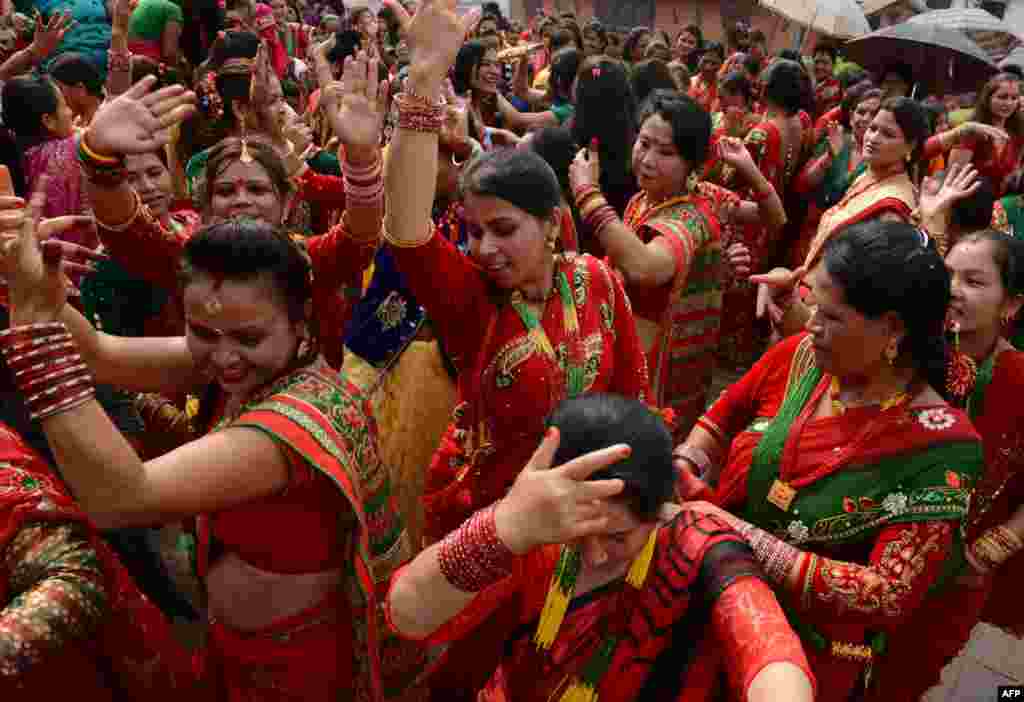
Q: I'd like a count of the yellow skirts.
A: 1